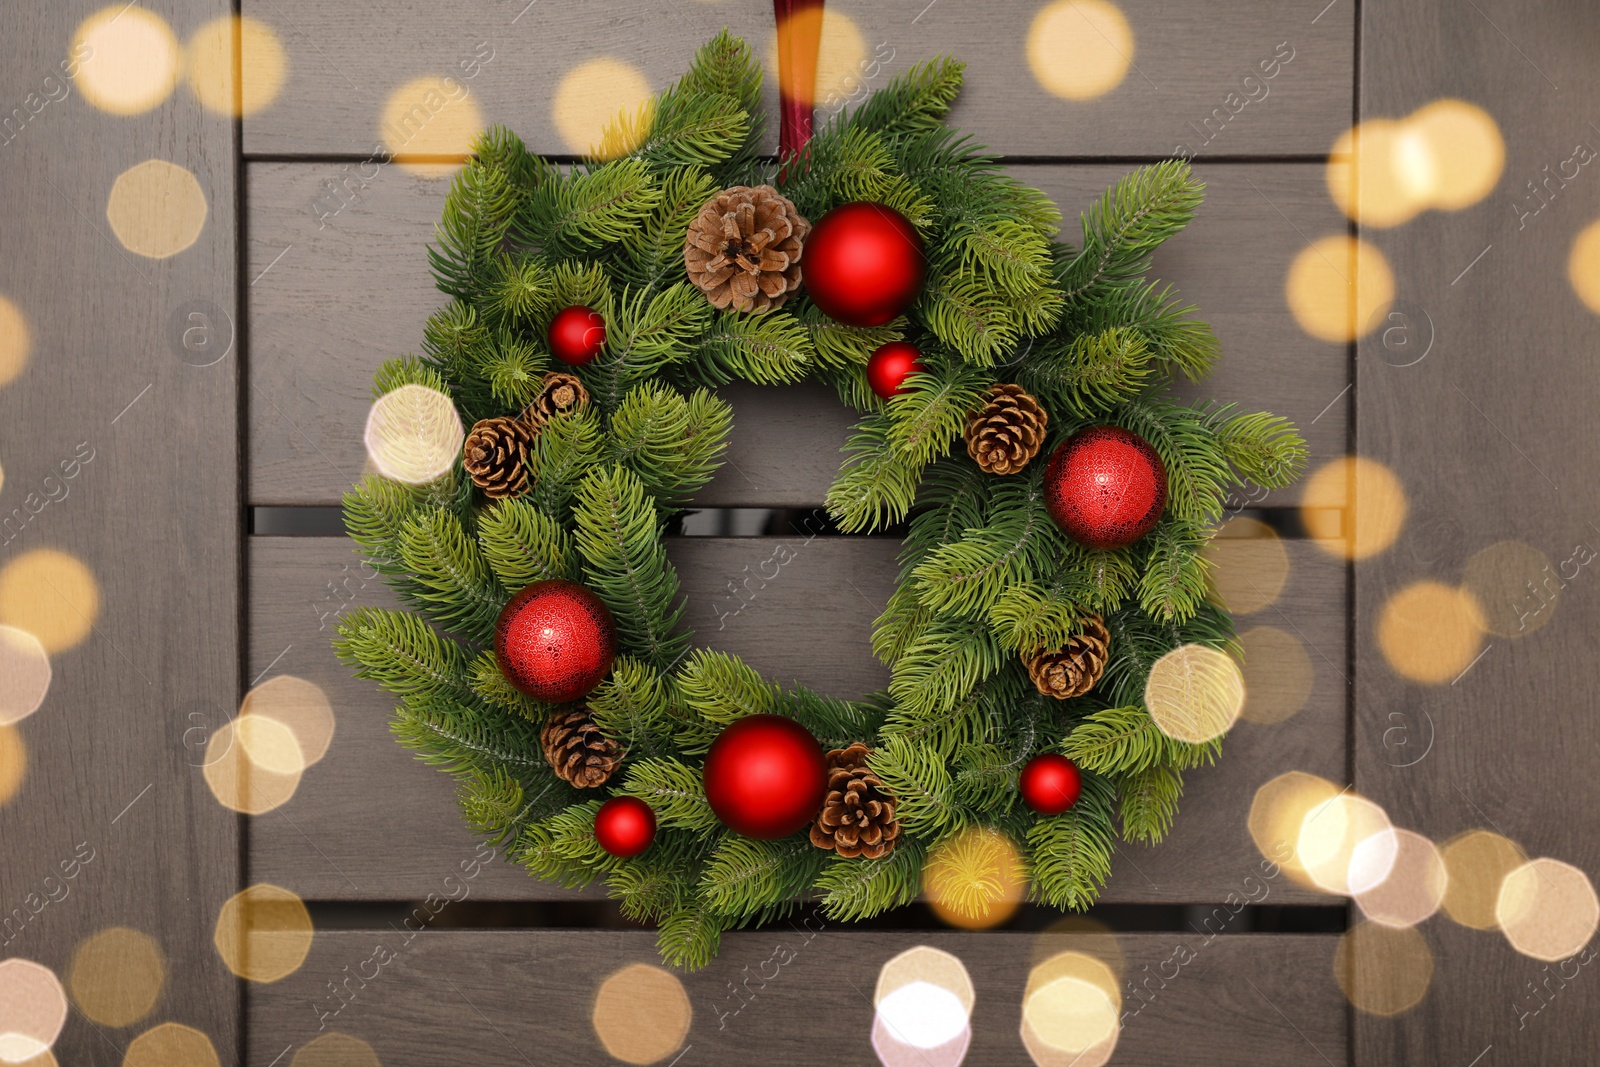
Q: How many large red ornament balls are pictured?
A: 4